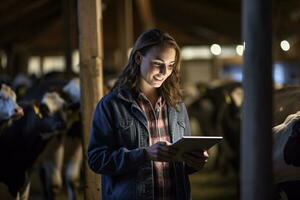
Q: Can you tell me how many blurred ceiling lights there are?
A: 3